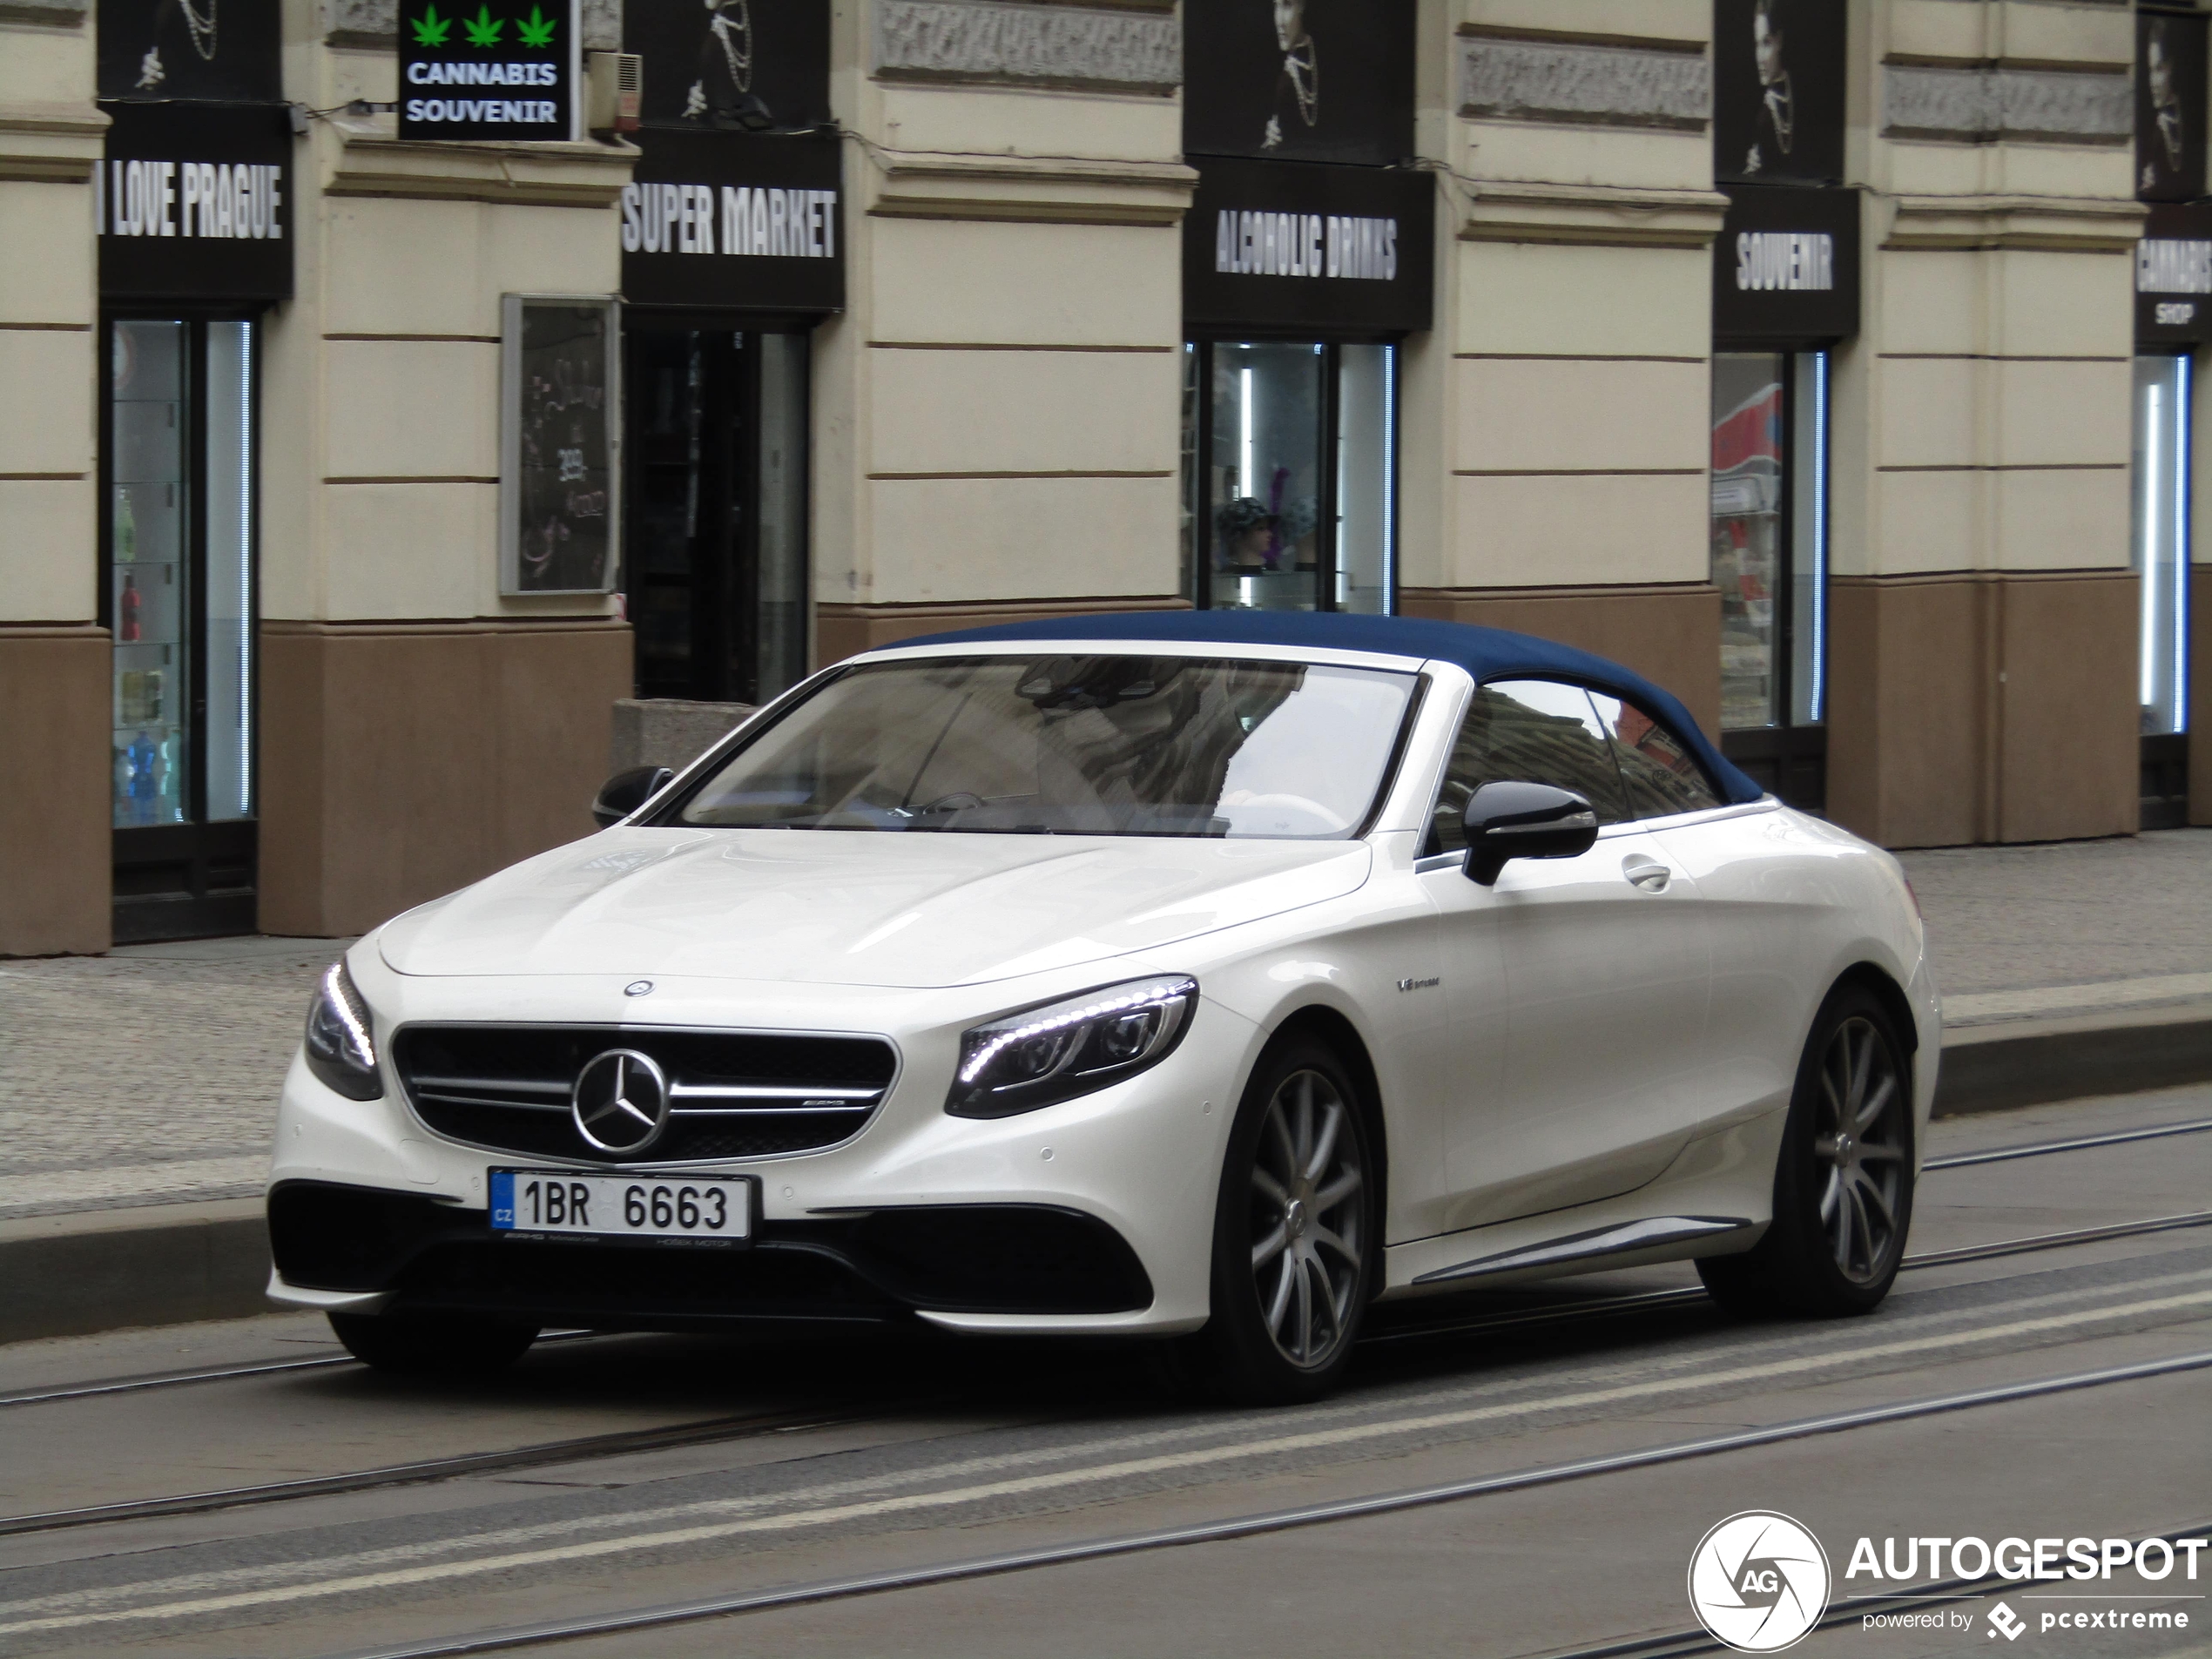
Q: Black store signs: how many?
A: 6